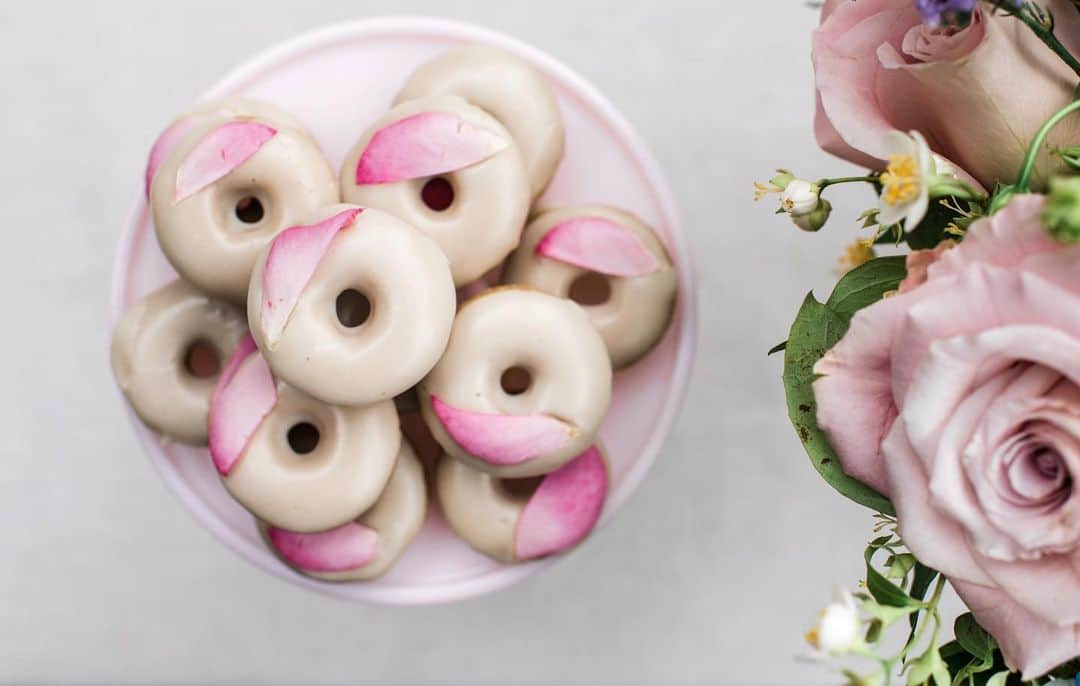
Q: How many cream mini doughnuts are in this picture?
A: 11